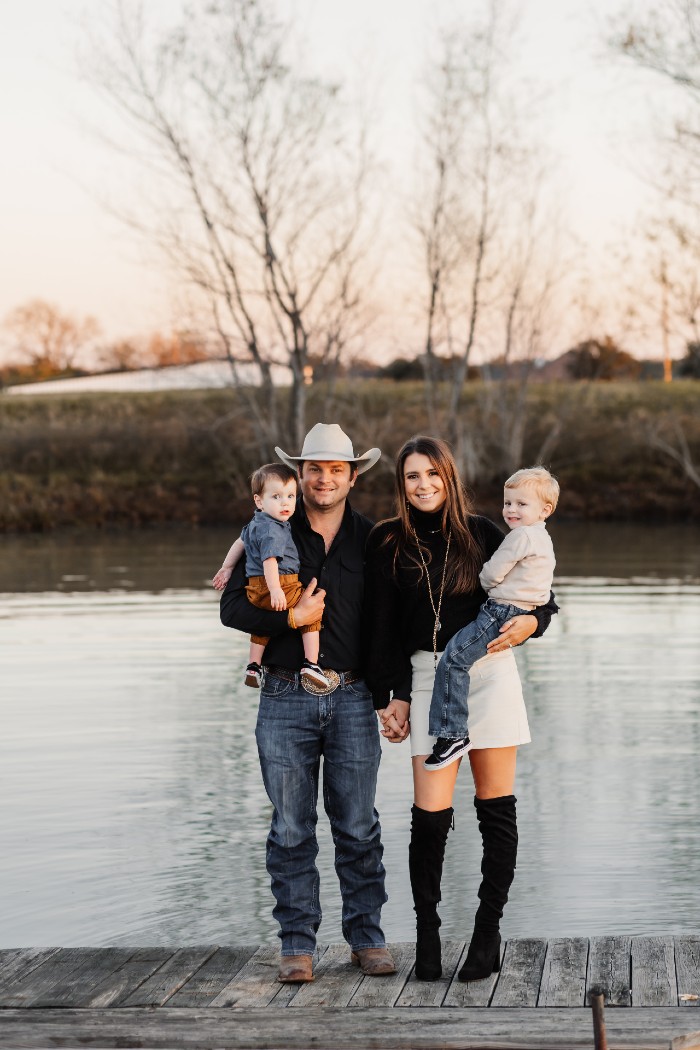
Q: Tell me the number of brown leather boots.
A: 2